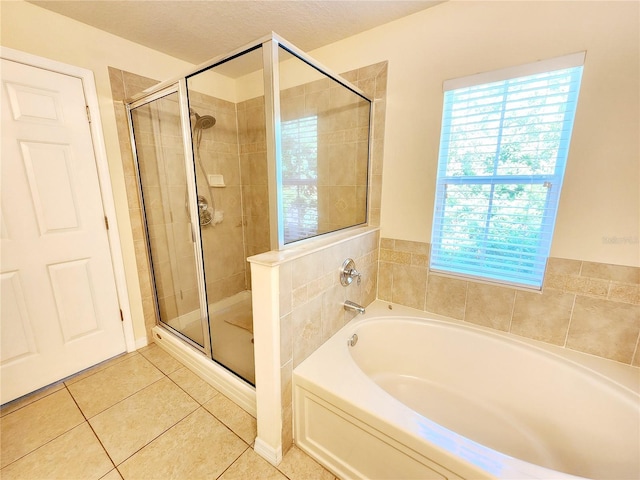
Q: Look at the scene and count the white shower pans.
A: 1